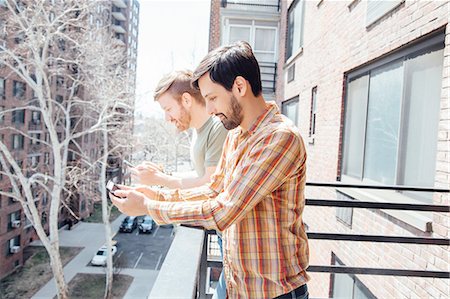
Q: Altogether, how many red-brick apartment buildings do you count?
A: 2